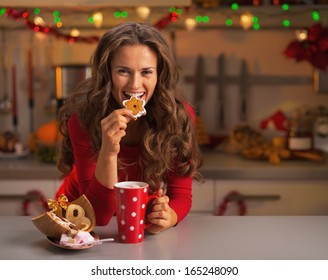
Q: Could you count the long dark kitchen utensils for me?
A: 3